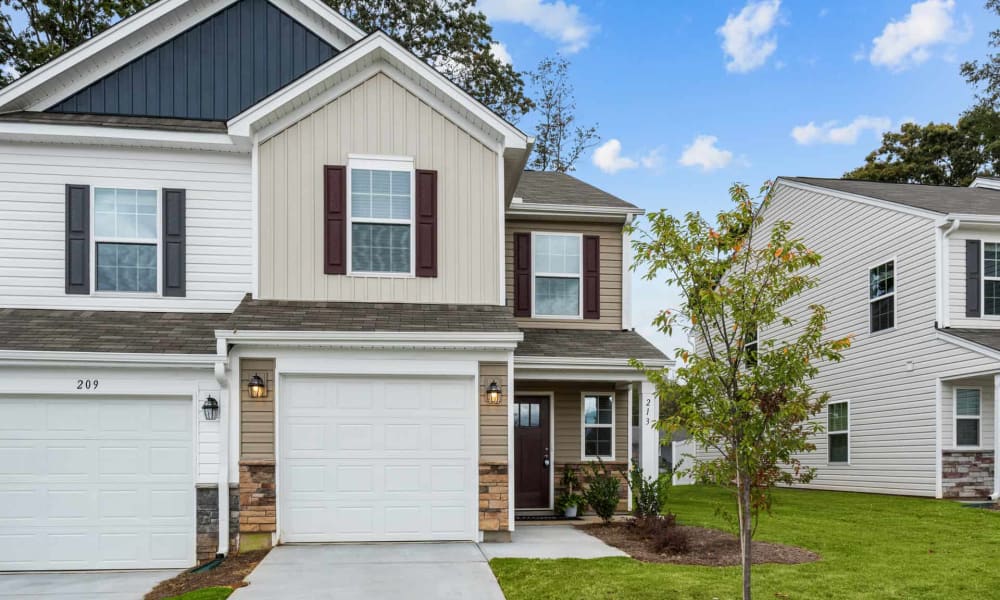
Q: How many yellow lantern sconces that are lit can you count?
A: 2